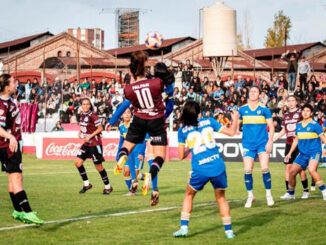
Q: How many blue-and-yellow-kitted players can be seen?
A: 5